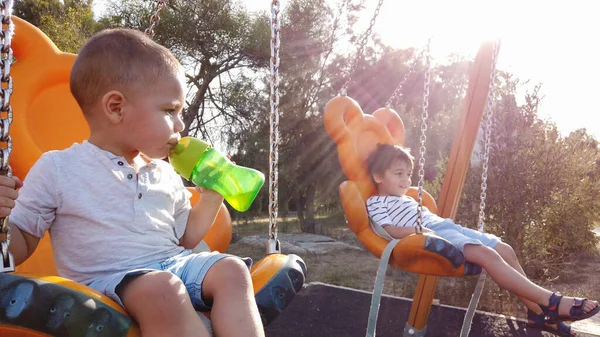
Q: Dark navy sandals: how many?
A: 2